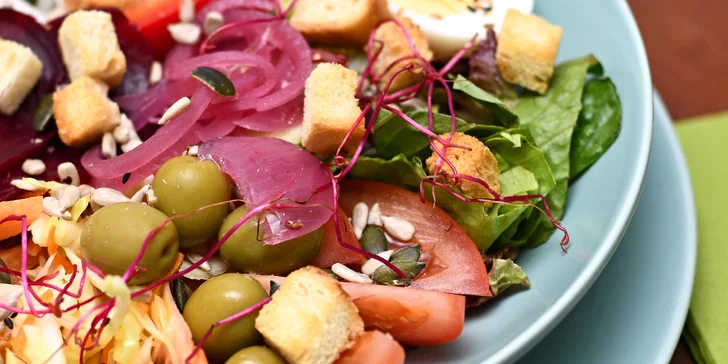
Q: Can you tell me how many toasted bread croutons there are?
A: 9